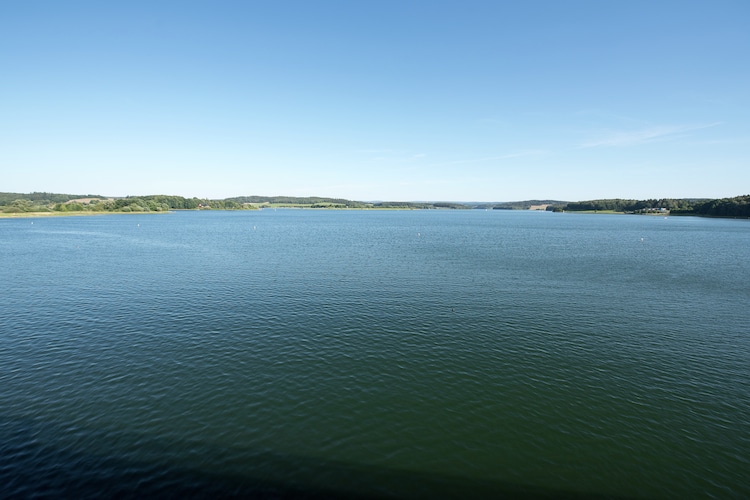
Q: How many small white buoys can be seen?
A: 5